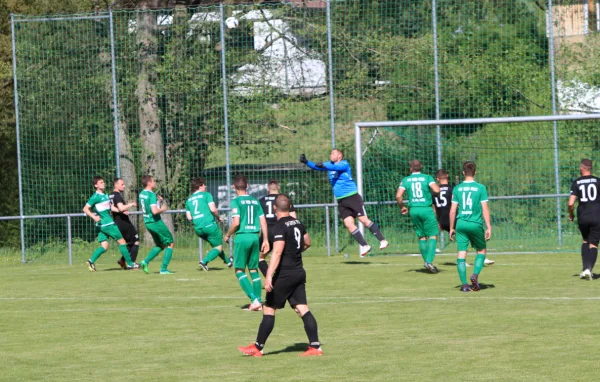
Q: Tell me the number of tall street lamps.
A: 0